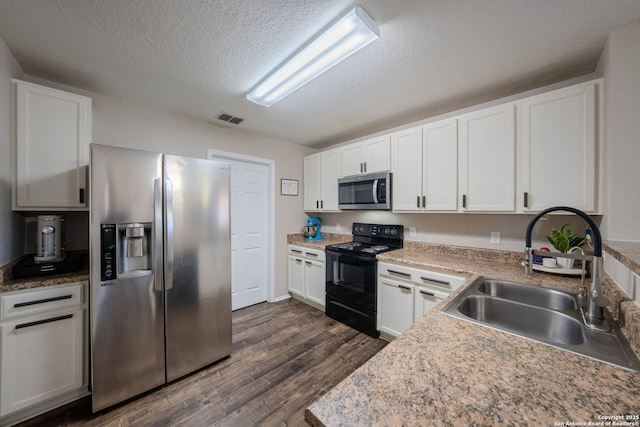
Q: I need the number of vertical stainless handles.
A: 3